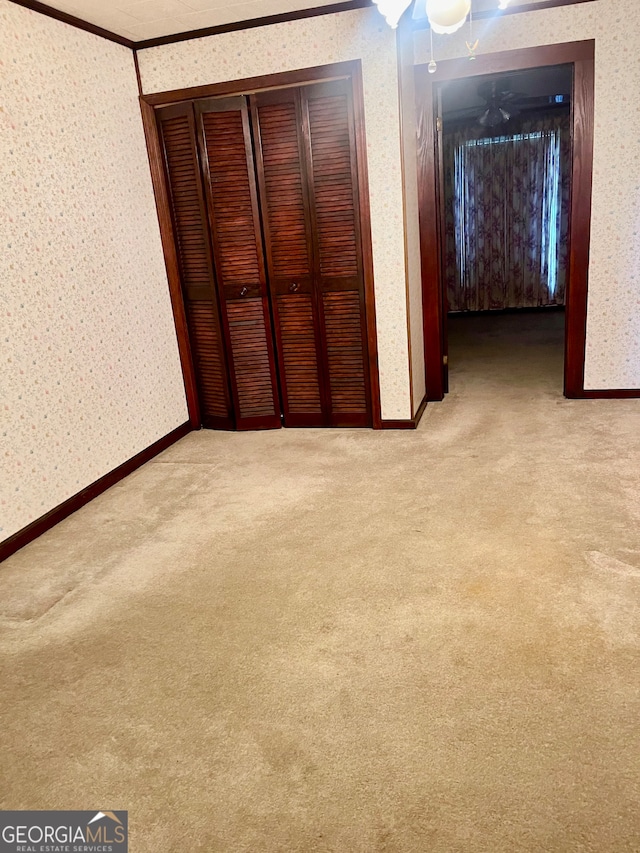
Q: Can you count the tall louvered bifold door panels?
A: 4